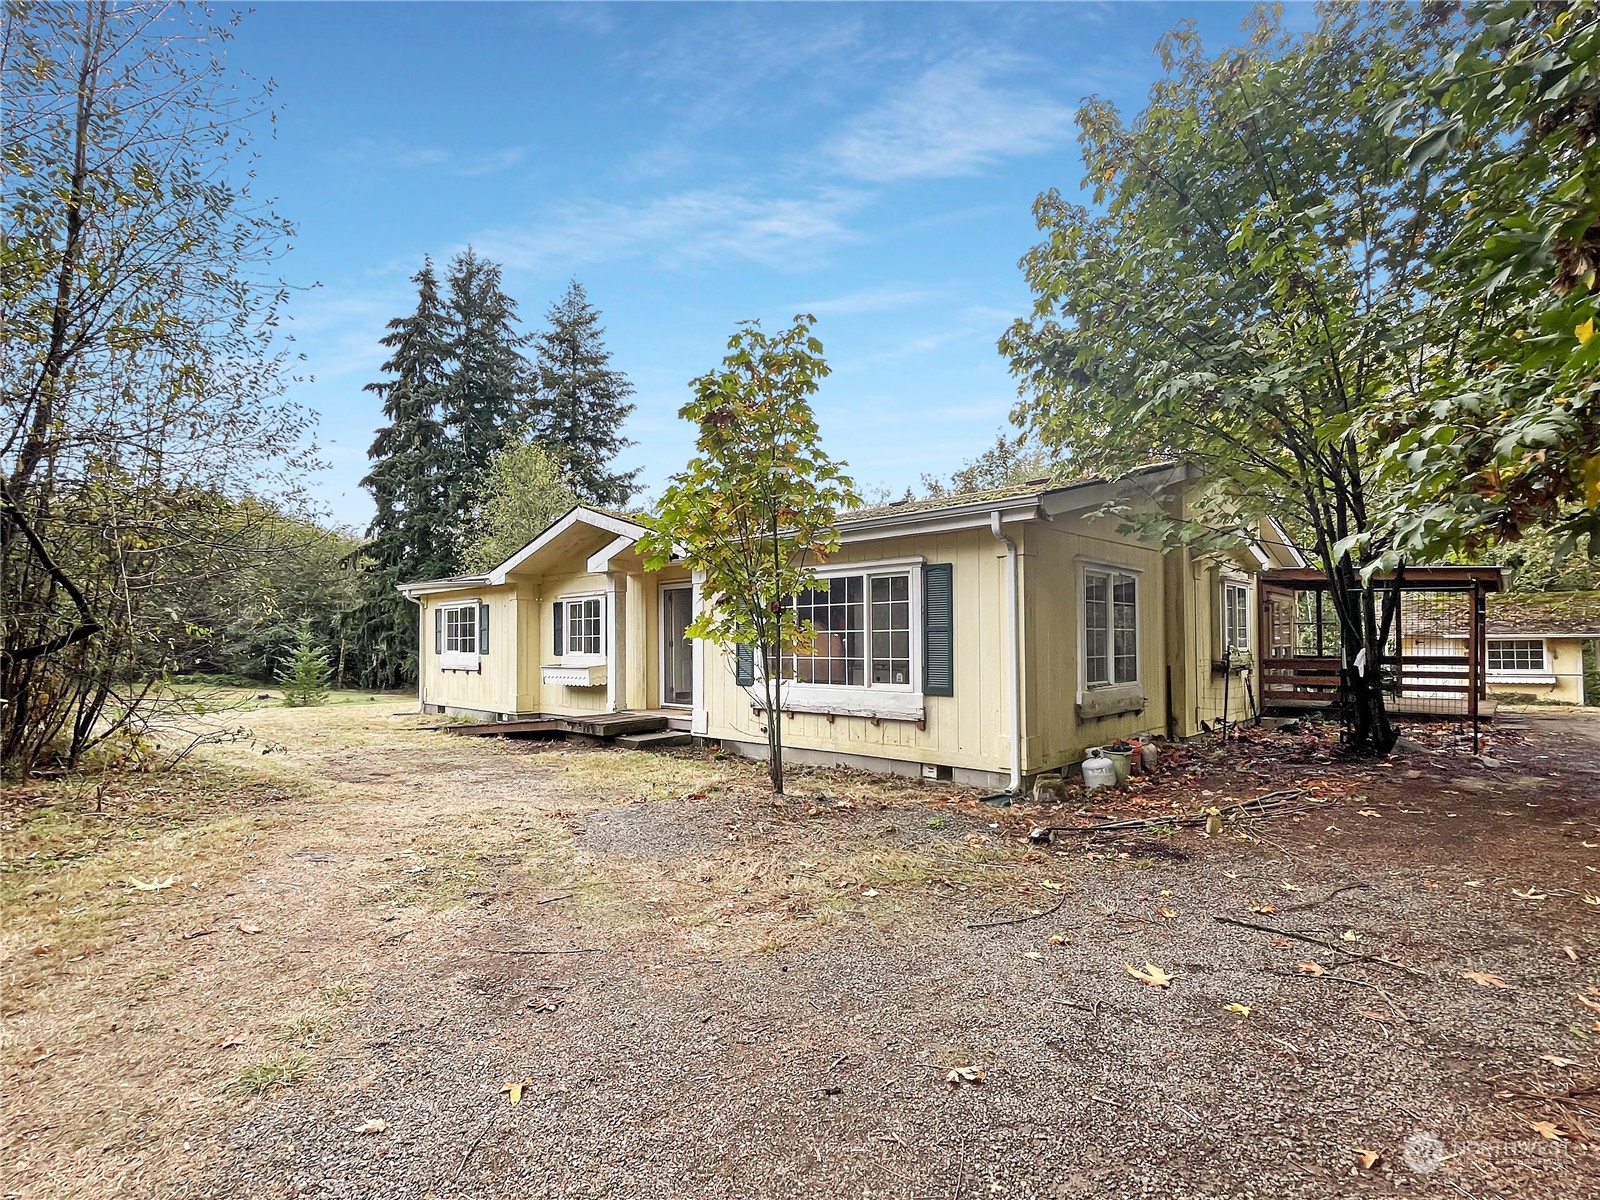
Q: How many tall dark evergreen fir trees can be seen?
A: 3